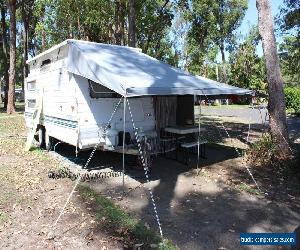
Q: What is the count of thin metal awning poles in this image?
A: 3